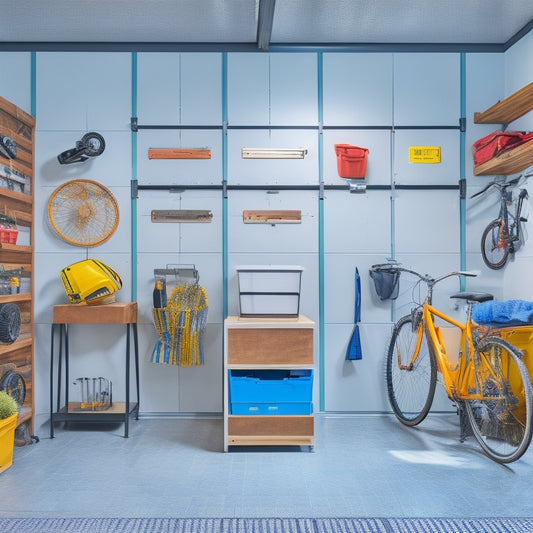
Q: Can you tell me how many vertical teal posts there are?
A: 5